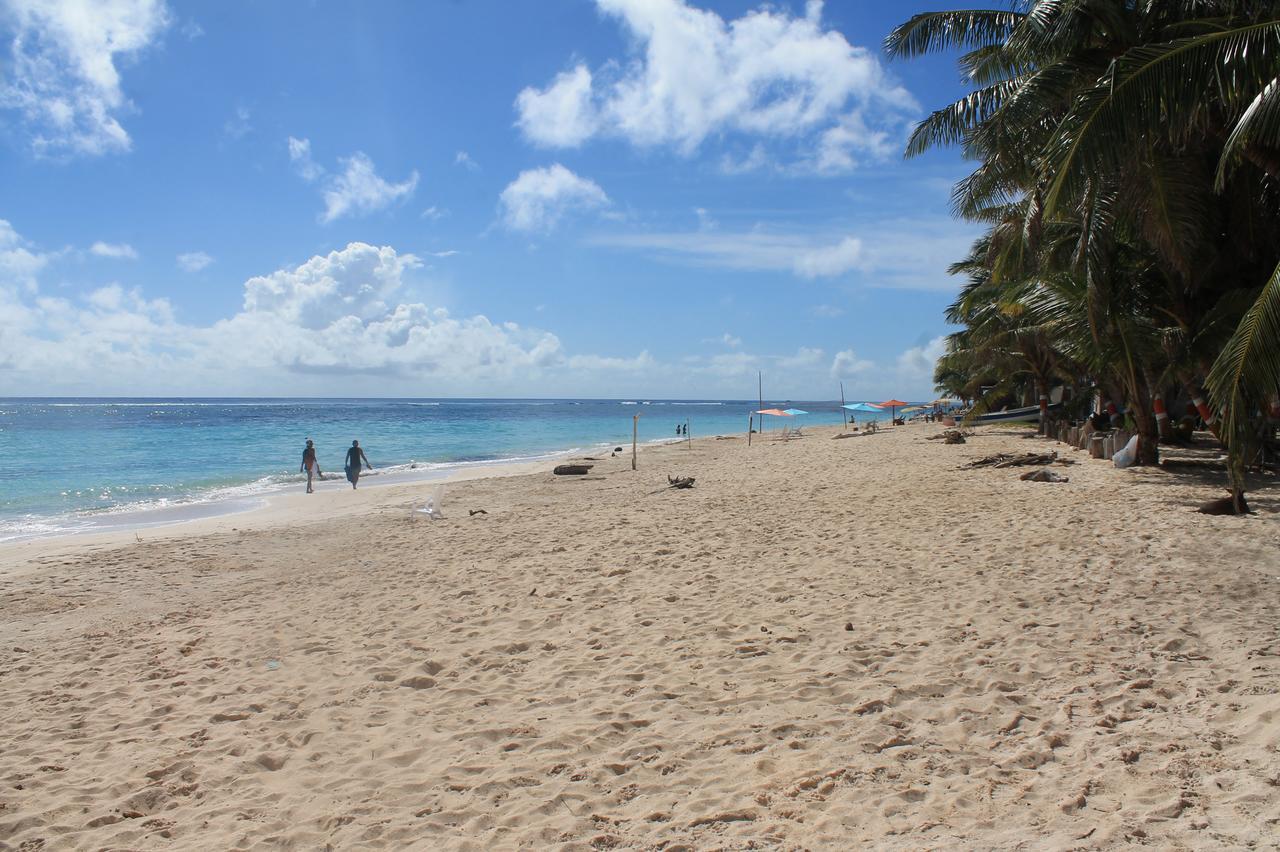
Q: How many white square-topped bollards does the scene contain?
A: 0